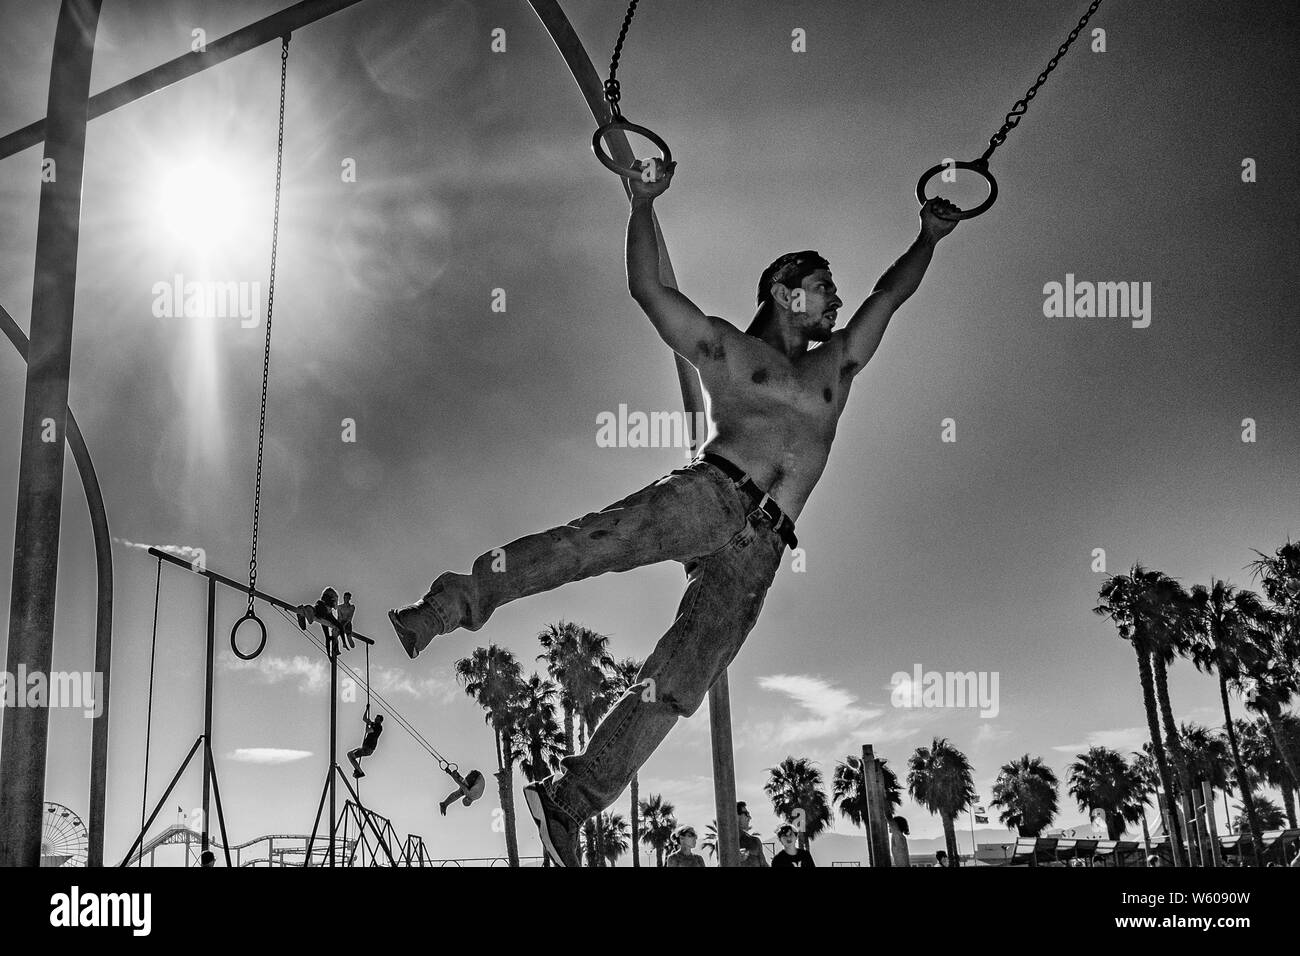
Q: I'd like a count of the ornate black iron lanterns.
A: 0